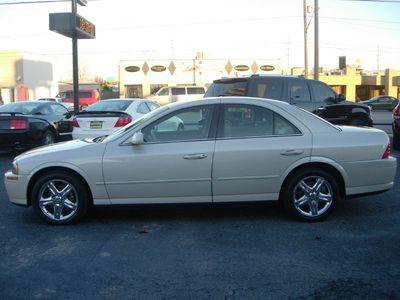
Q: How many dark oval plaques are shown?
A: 4